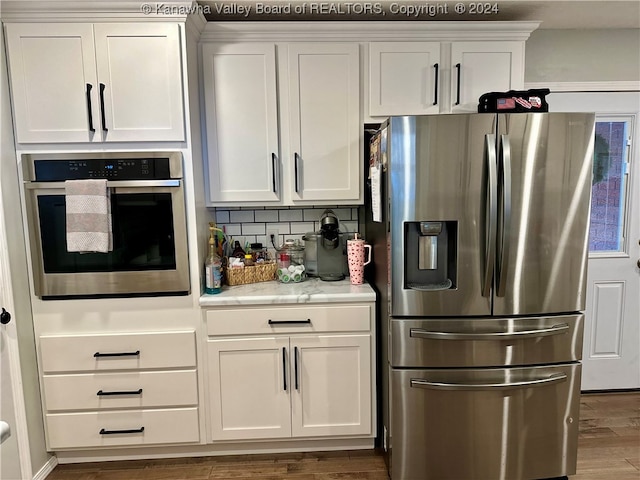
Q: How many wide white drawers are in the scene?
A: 4